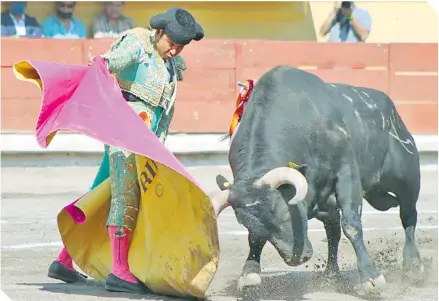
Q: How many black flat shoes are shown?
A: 2